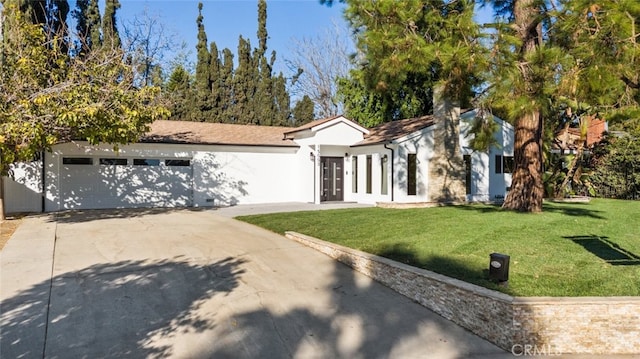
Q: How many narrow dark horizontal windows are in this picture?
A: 4